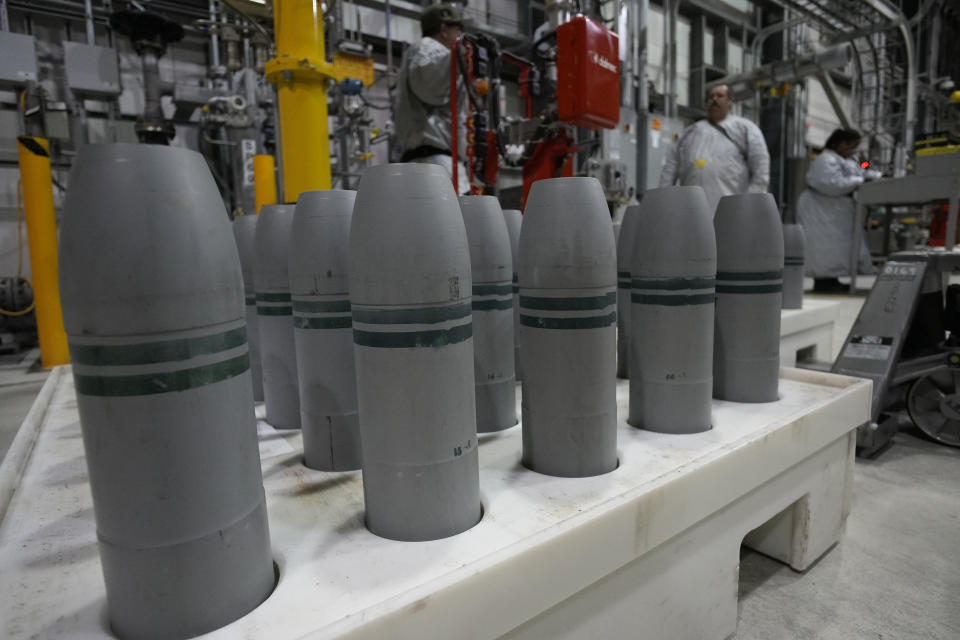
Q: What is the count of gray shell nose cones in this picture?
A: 12